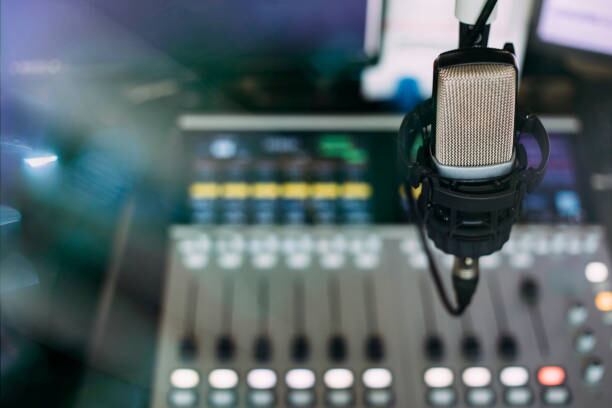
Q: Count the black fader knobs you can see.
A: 10